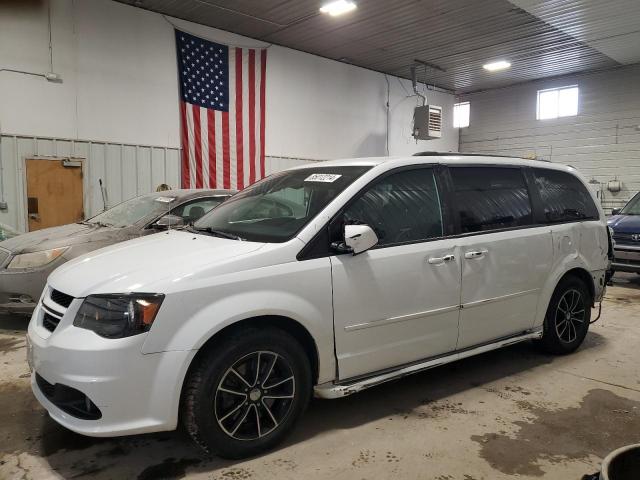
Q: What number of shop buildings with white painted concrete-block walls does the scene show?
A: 1